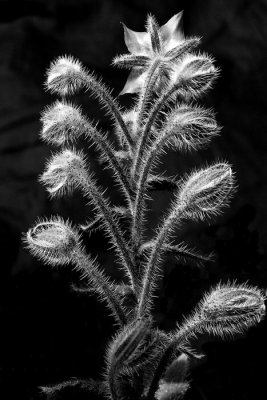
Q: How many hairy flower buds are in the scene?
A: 8